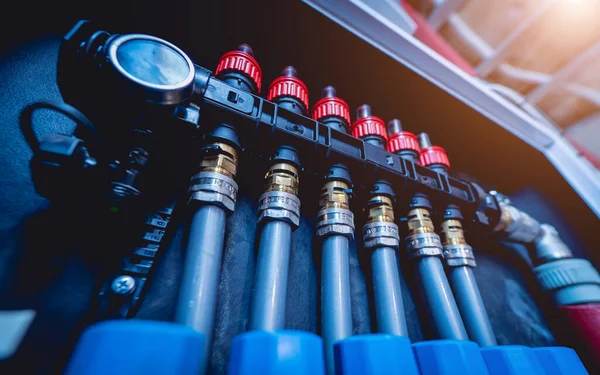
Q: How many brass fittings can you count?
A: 6